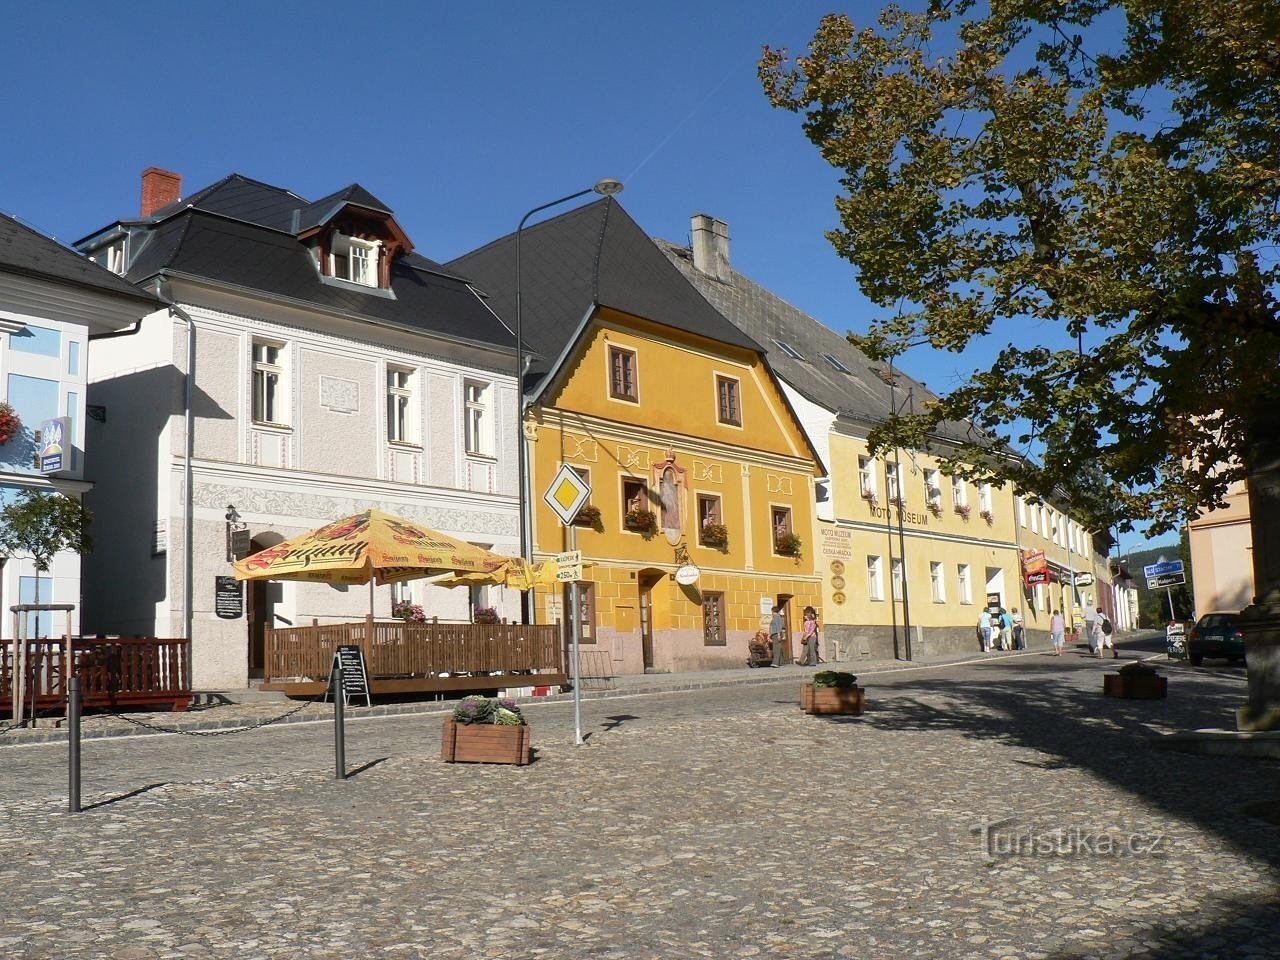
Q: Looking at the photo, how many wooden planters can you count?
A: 3